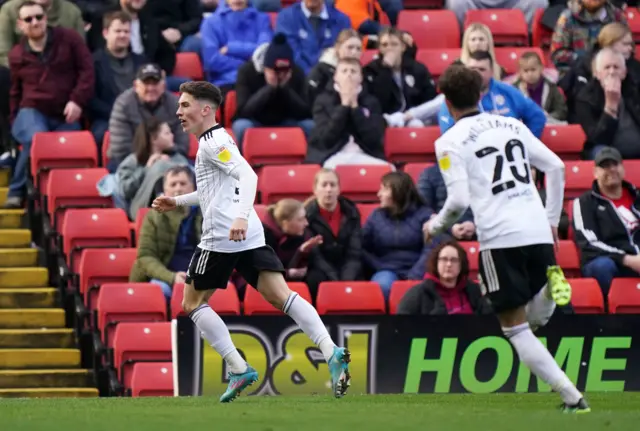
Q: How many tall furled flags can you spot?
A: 0